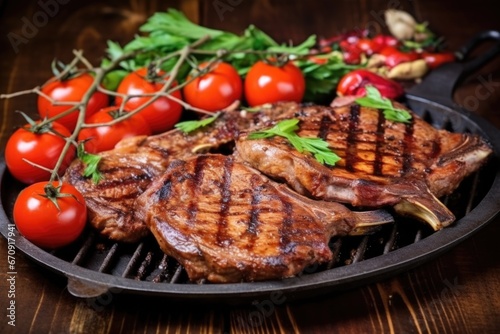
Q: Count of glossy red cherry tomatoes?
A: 7